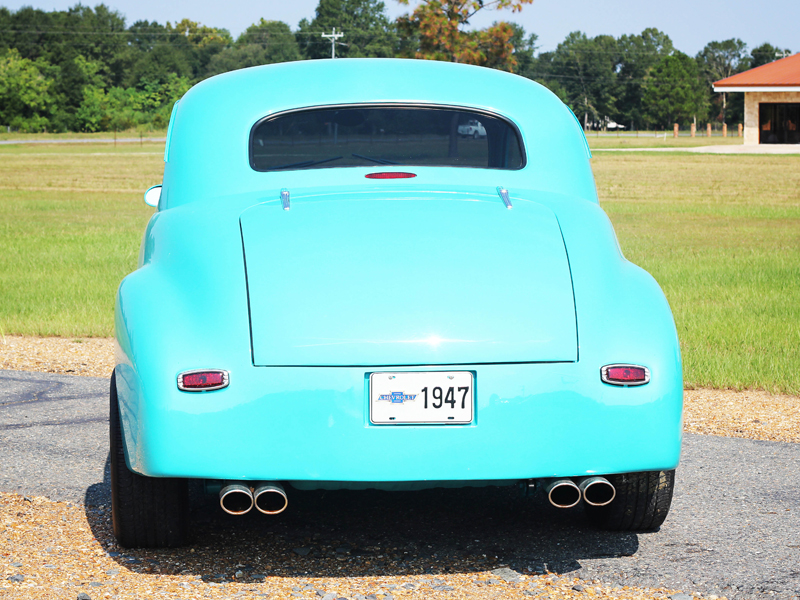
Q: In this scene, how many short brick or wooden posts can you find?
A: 5